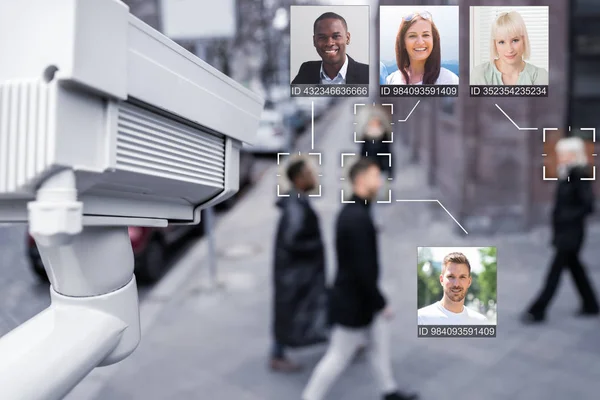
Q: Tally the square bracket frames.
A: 4